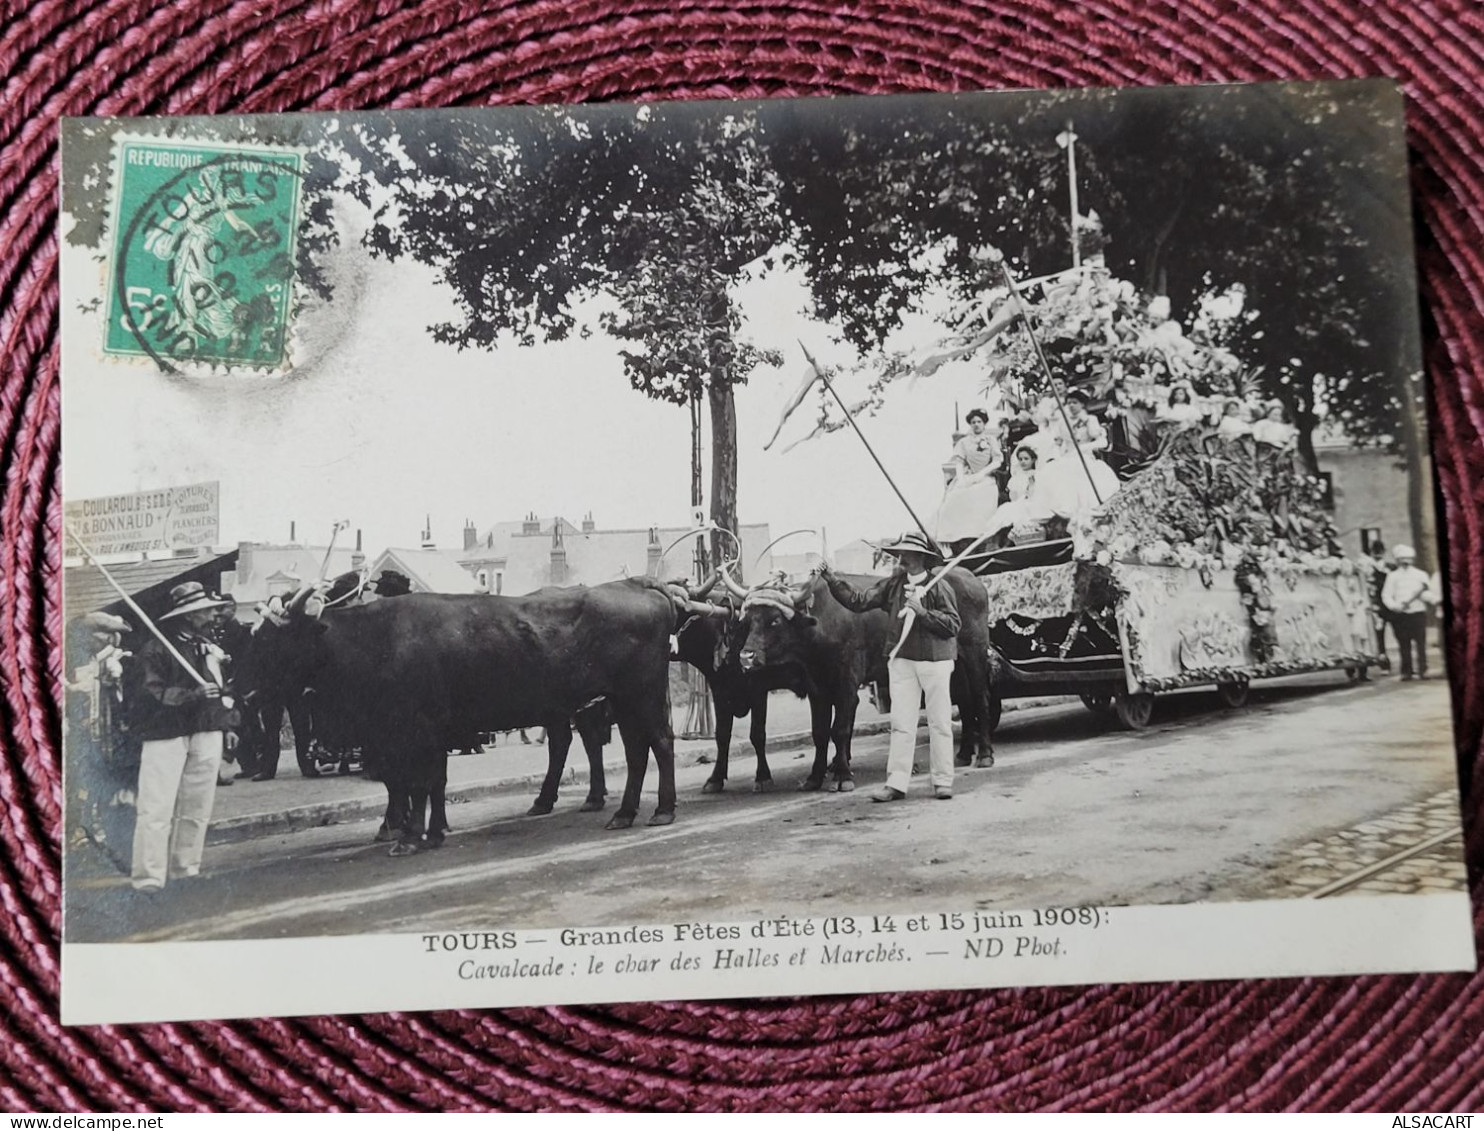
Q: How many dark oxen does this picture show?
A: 4